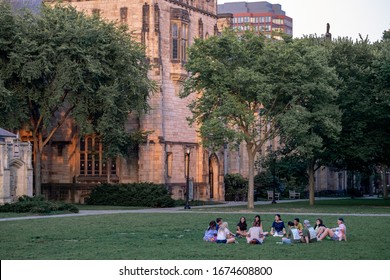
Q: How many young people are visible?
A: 12